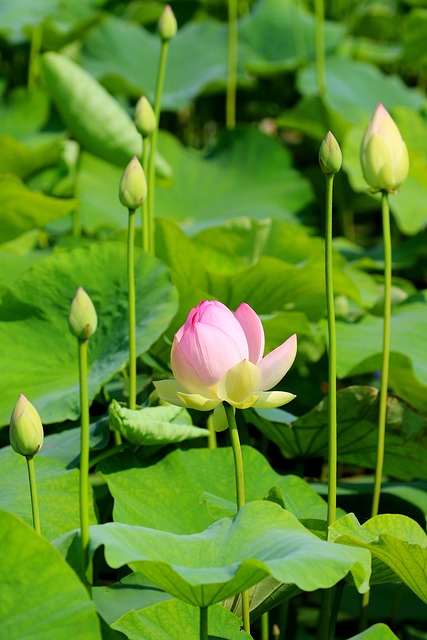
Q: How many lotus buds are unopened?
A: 7